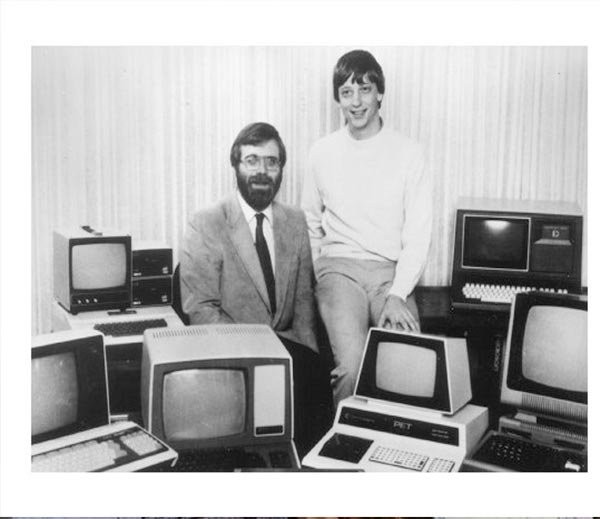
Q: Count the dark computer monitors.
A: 1